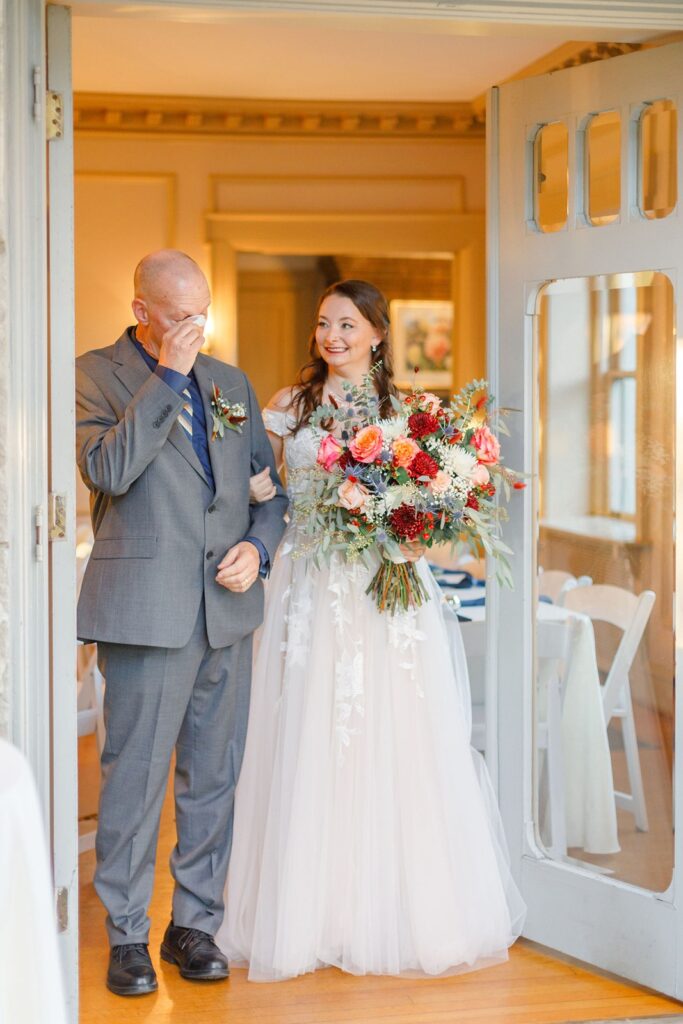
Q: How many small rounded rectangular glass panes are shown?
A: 3